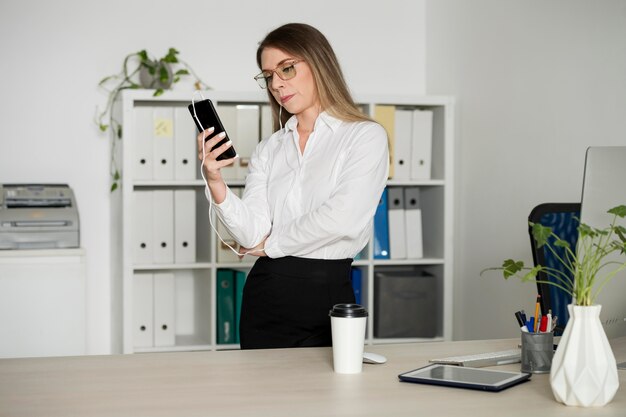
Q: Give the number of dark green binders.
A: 2